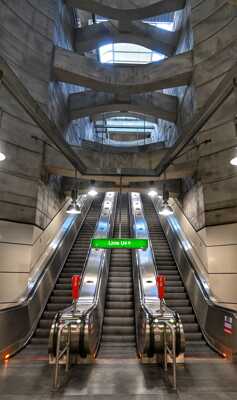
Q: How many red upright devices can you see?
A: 2